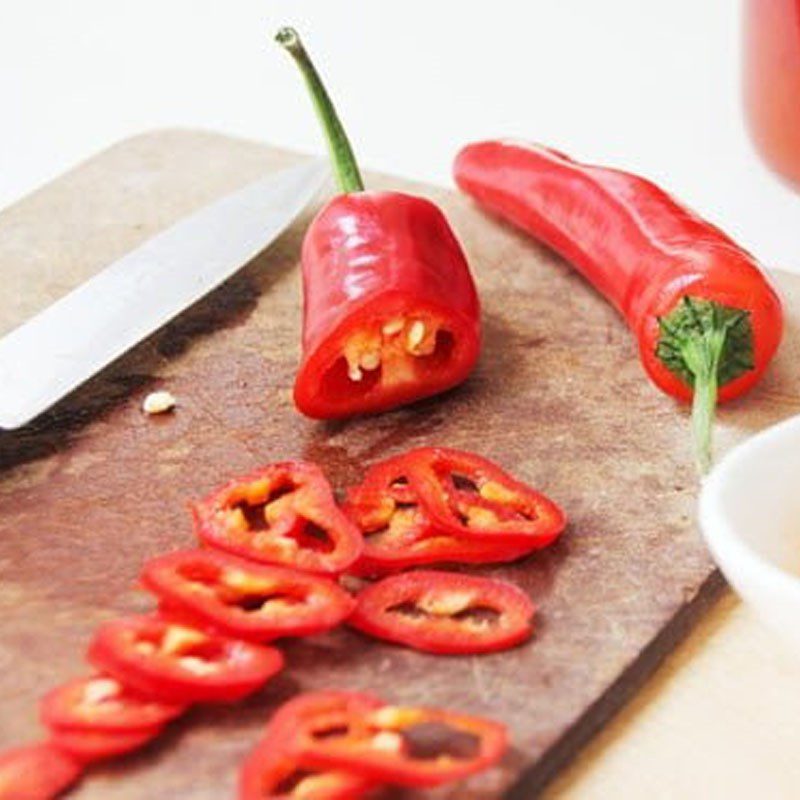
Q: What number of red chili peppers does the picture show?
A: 2